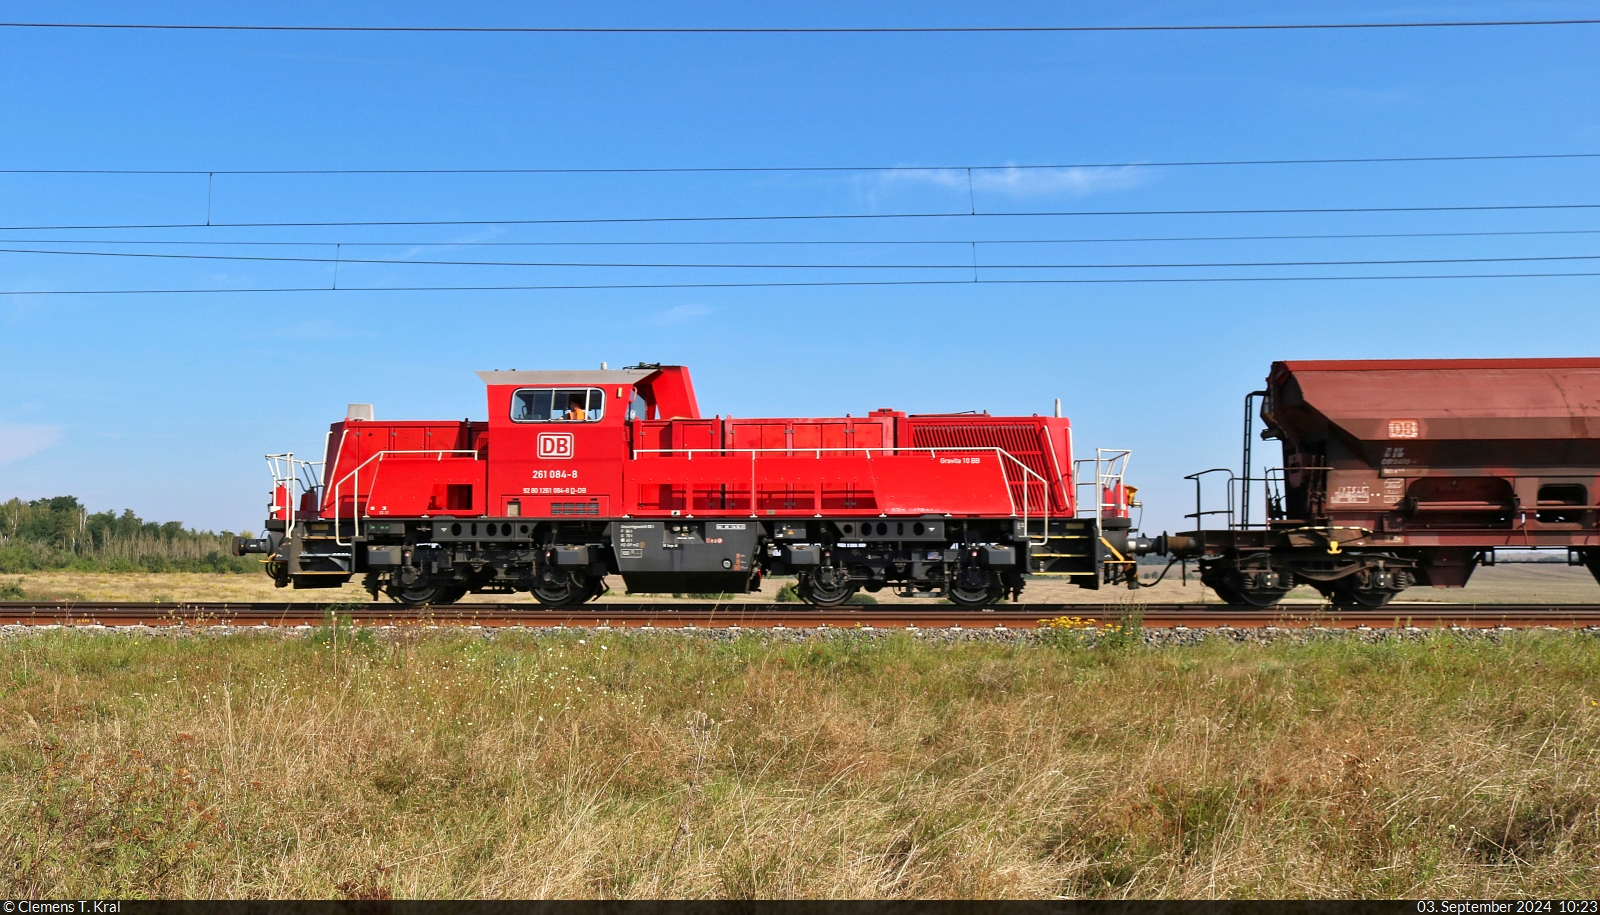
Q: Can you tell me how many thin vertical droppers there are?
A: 4